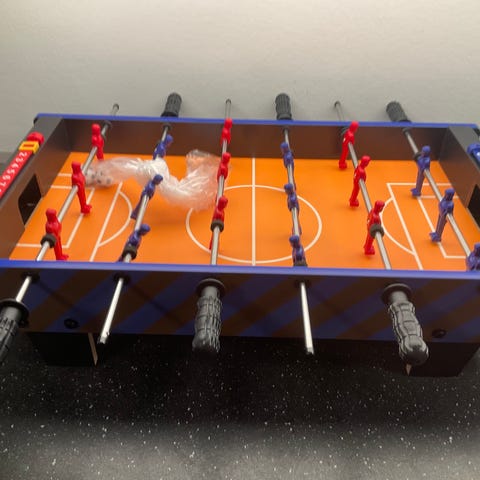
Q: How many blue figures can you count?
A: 9